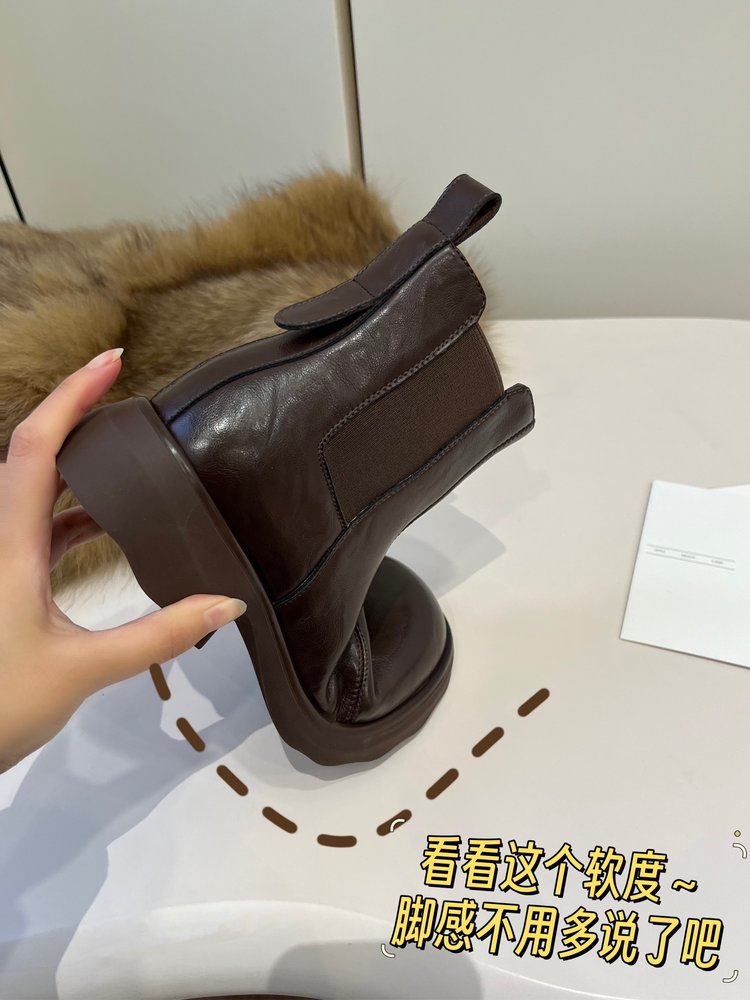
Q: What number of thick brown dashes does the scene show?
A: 9